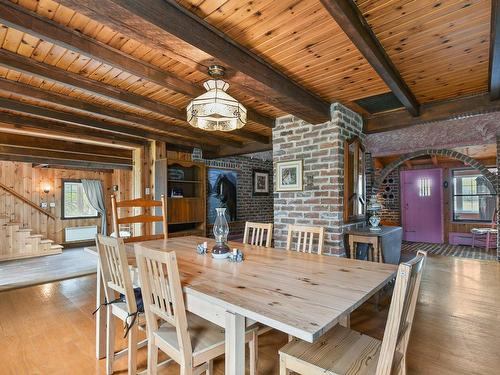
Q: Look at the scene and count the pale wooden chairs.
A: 5